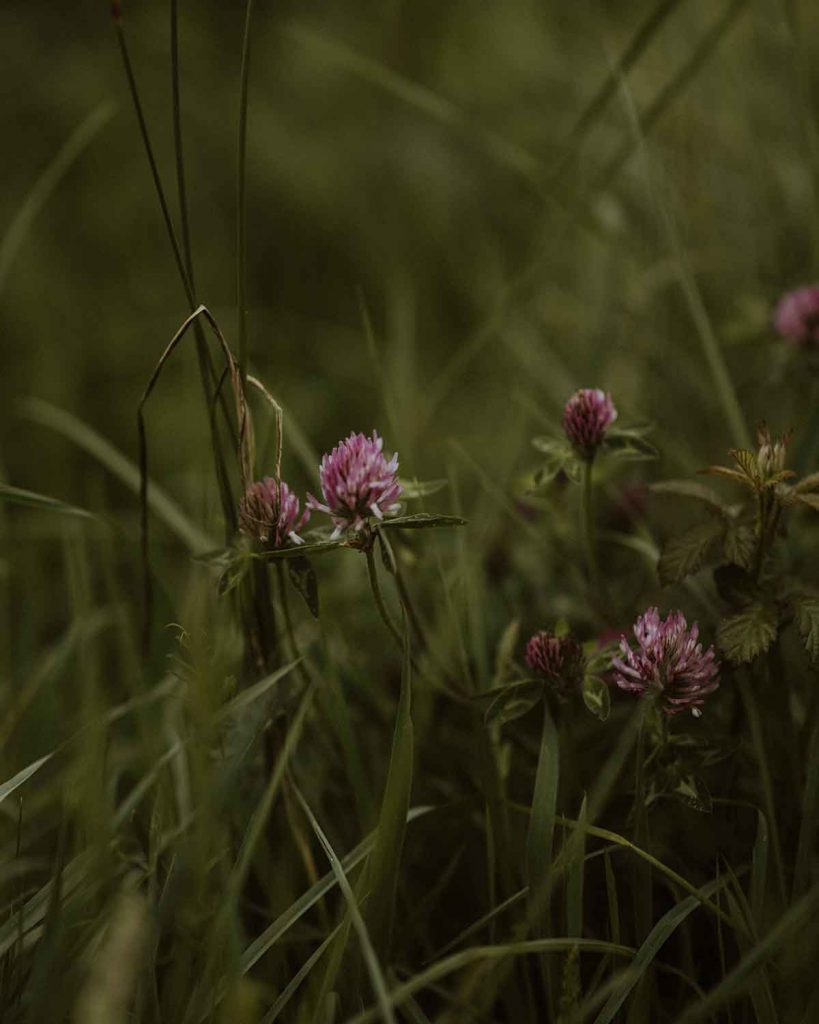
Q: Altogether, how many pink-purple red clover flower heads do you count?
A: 6